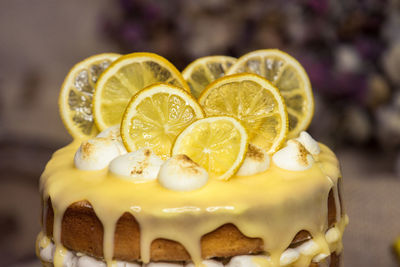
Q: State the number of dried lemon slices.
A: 7